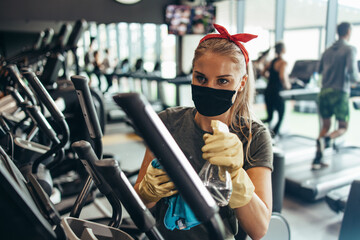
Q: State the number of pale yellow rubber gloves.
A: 2